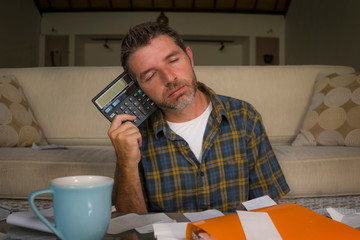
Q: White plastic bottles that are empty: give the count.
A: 0